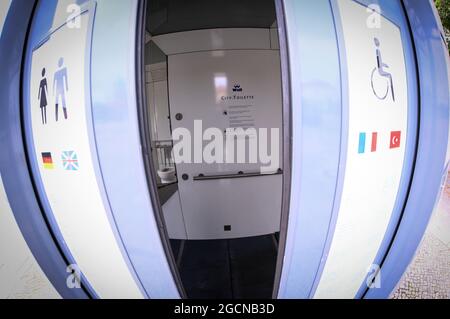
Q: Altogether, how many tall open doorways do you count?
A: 1